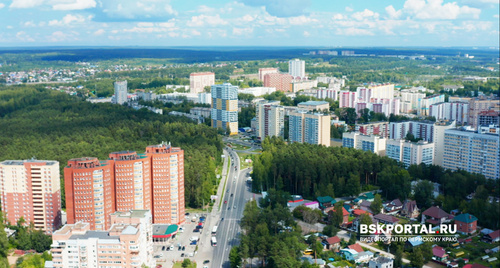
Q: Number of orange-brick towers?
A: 3